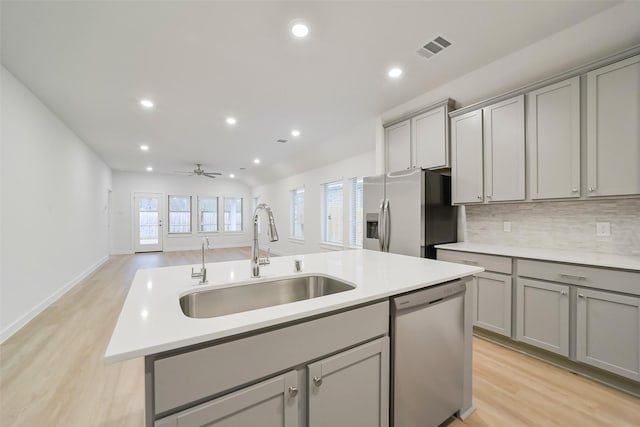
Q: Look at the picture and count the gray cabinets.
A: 11